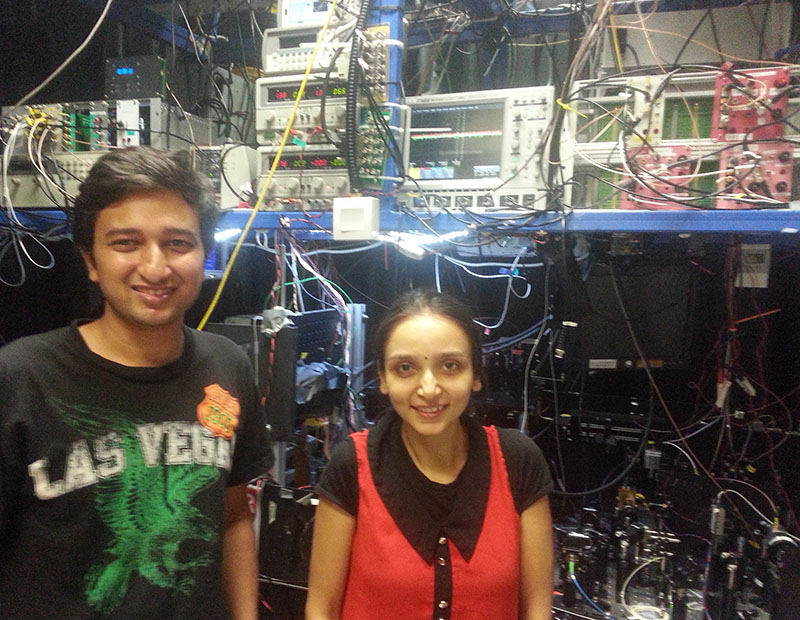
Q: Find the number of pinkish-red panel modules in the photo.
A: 3